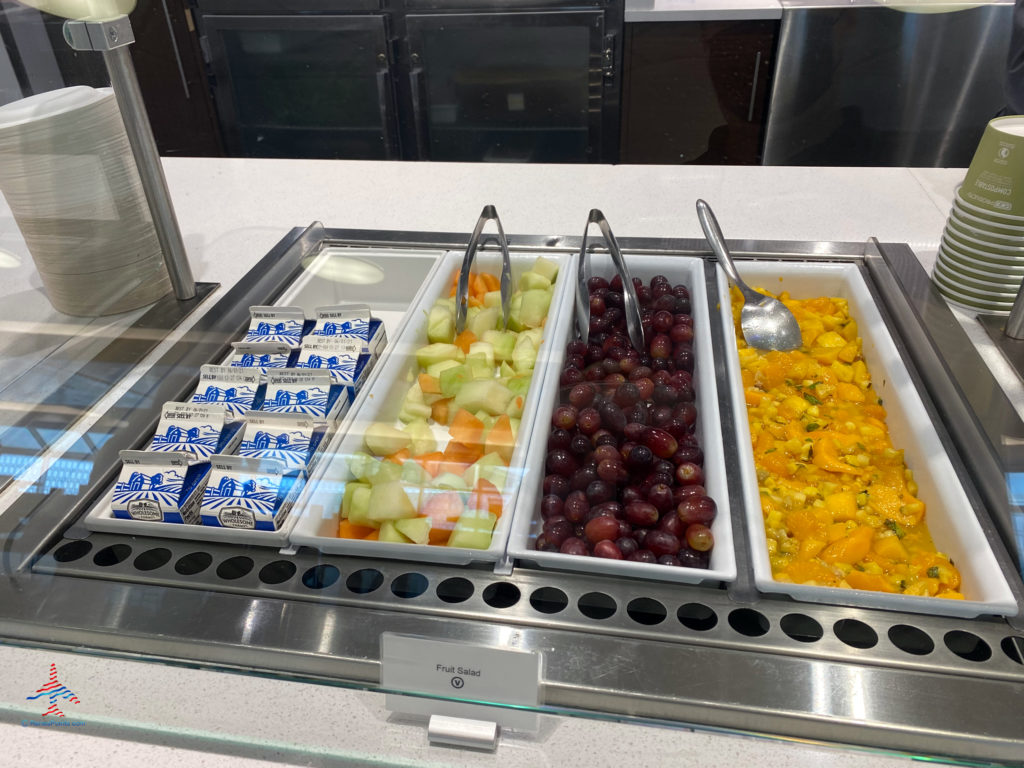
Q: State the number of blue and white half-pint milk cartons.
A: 10